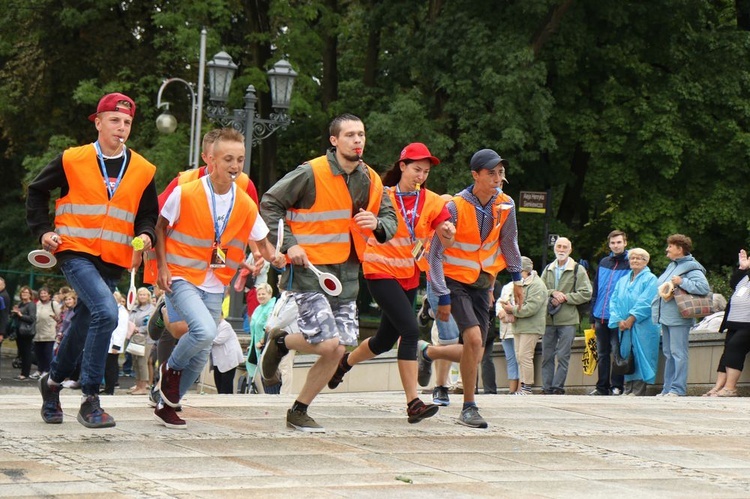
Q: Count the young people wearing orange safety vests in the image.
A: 6